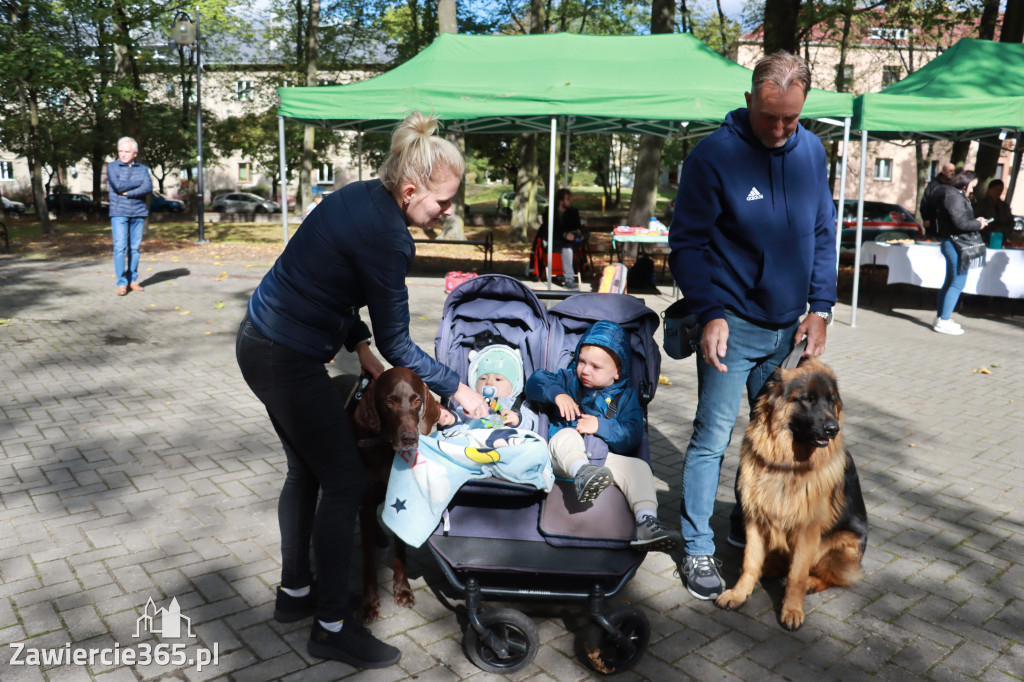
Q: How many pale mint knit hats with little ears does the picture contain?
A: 1